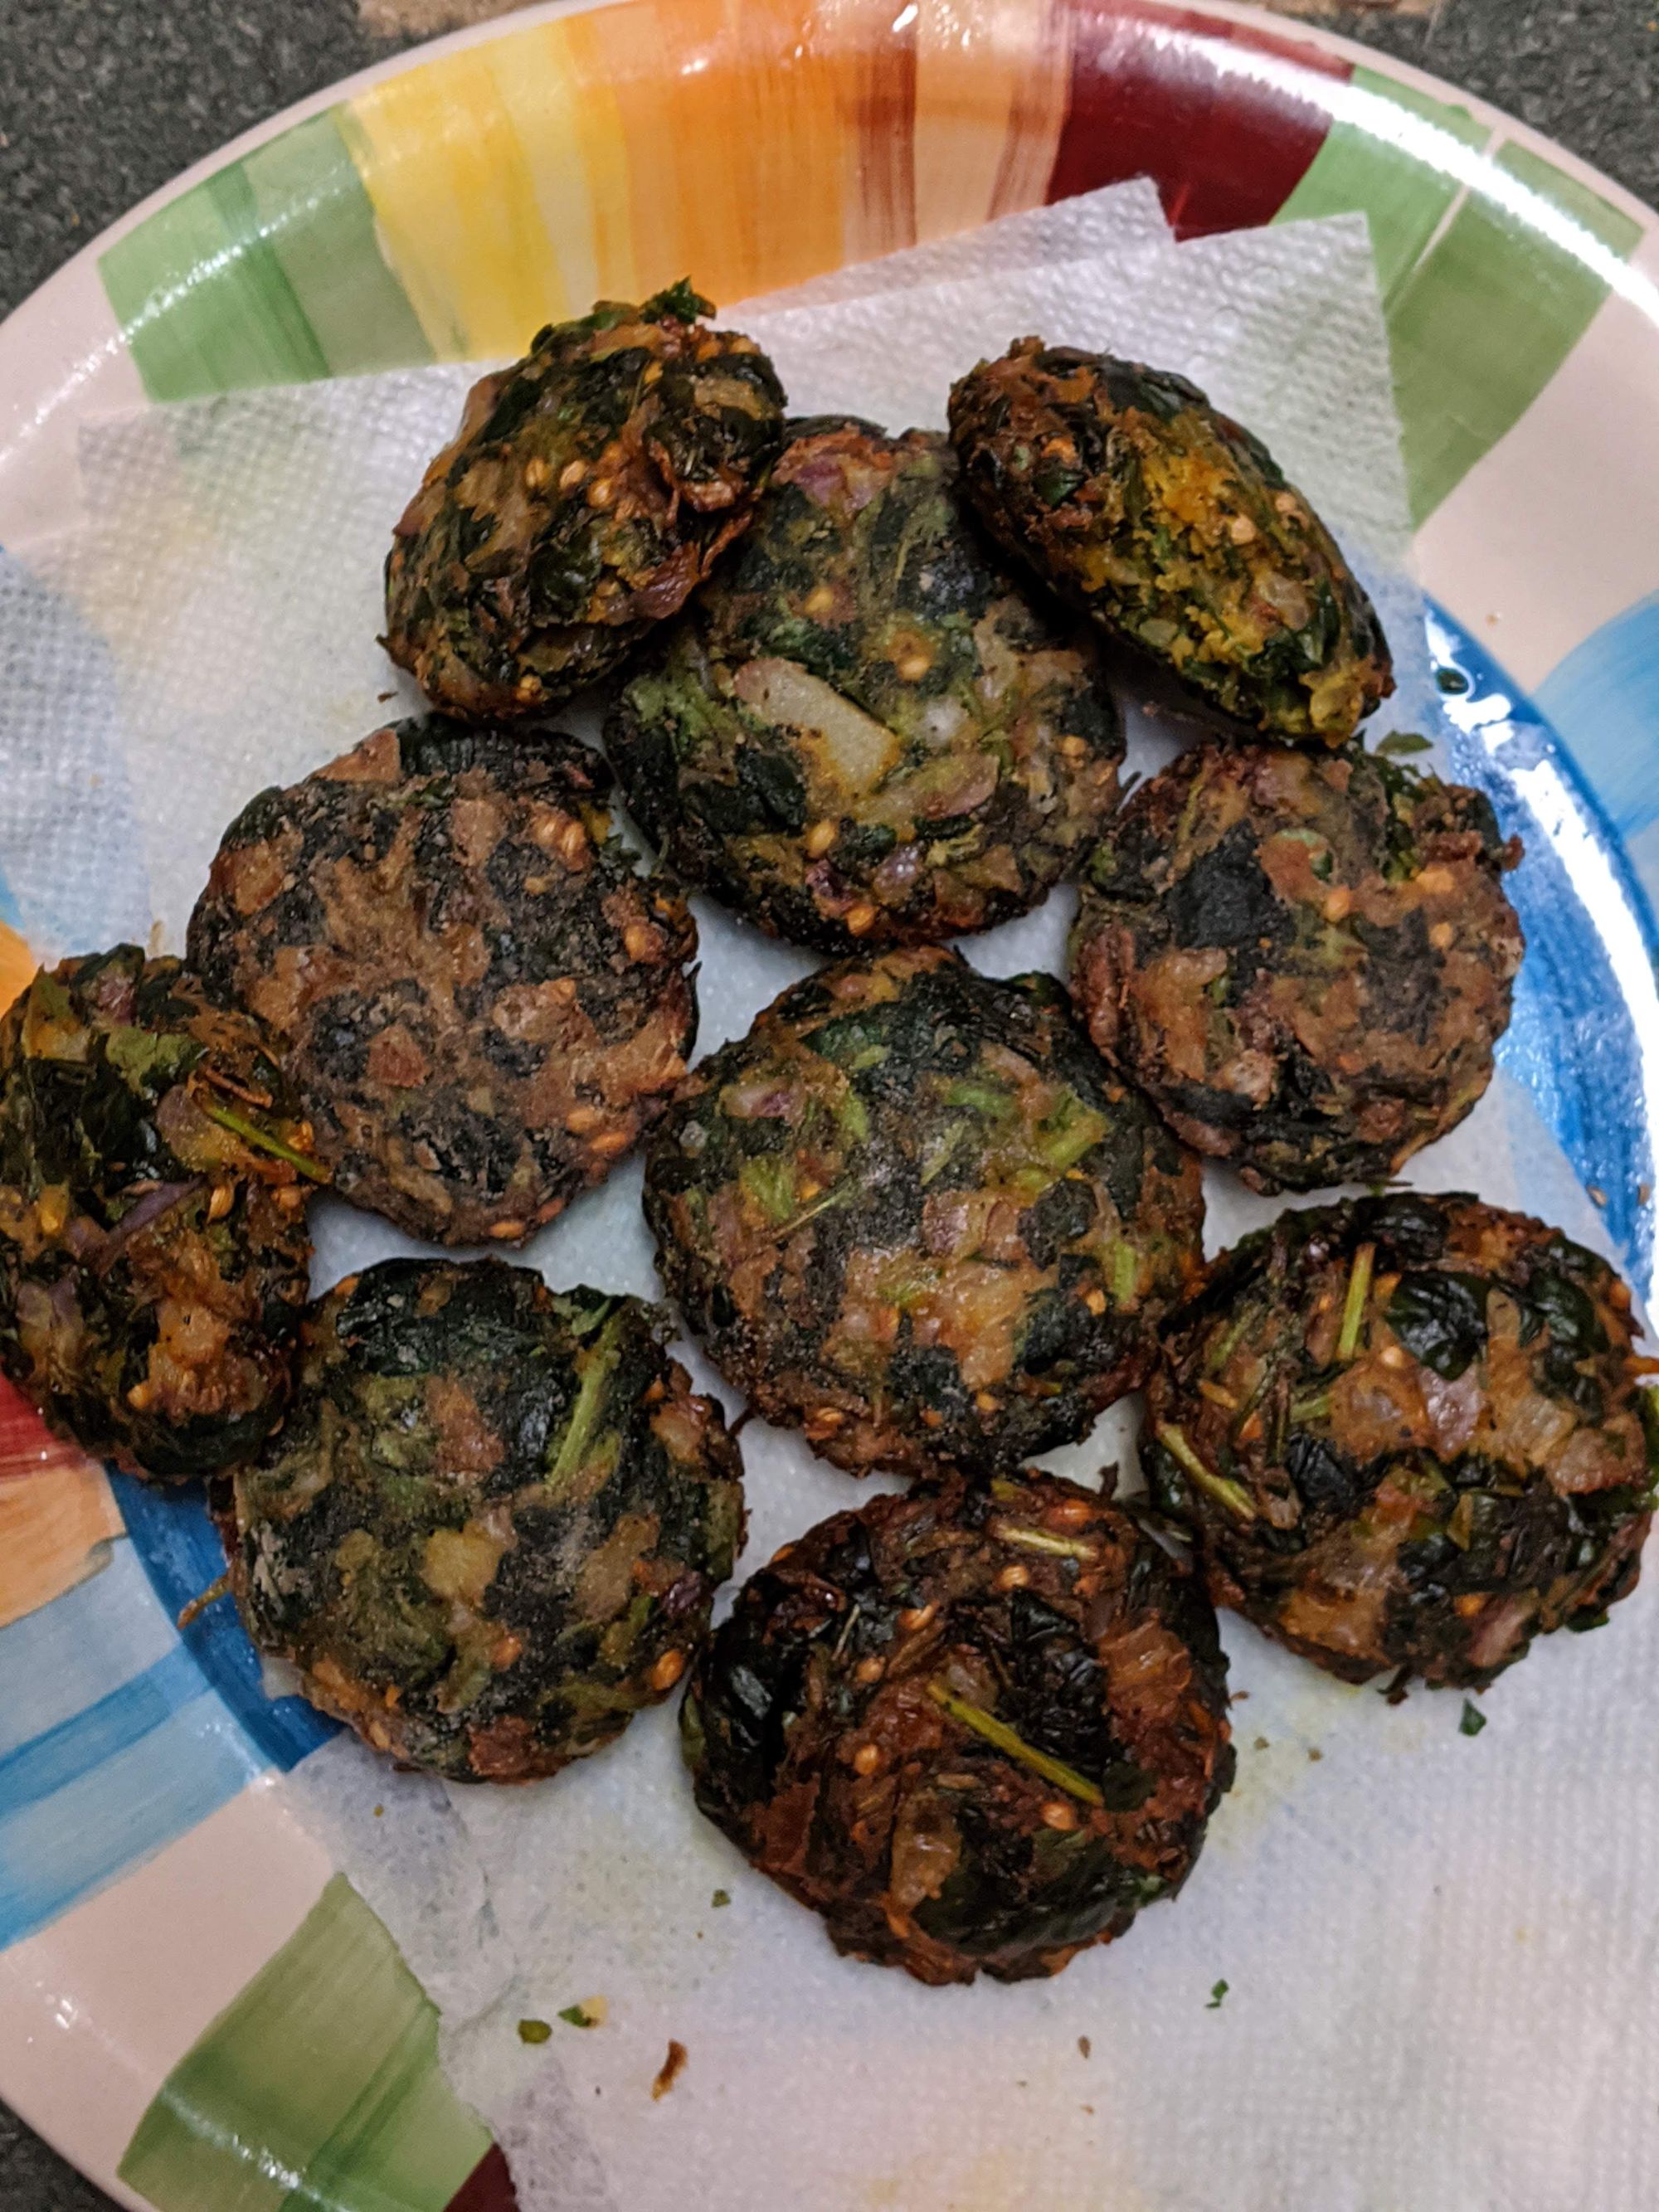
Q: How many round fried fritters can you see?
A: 10